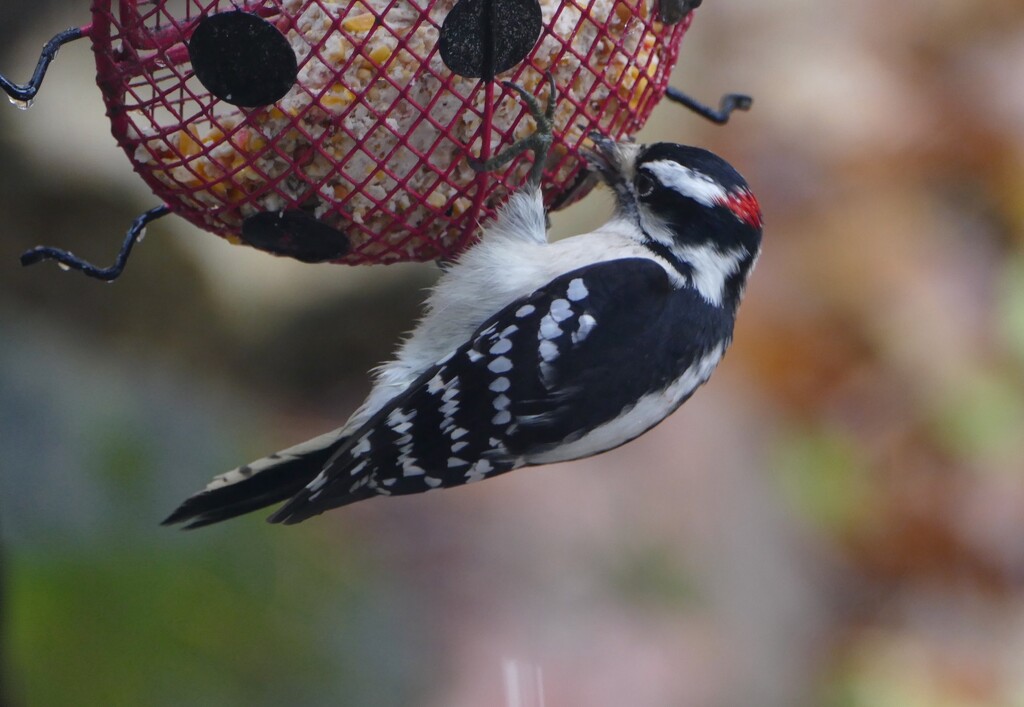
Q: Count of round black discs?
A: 3